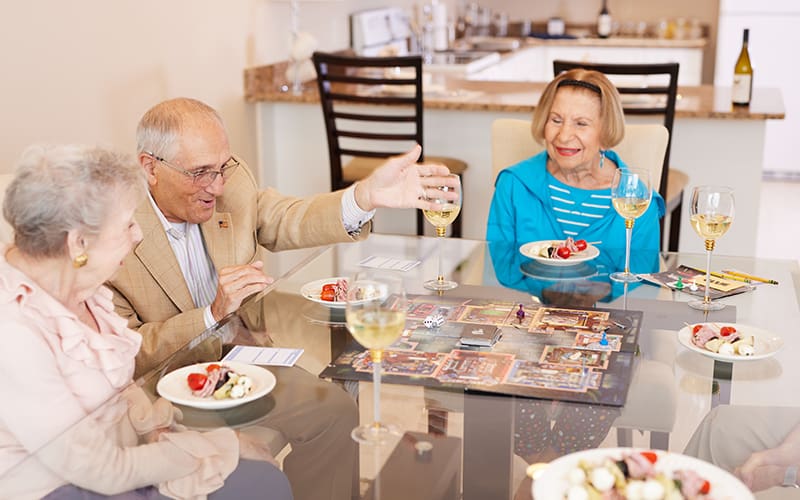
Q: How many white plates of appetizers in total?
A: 5